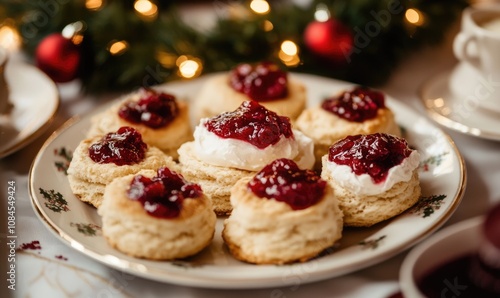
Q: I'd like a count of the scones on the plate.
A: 8